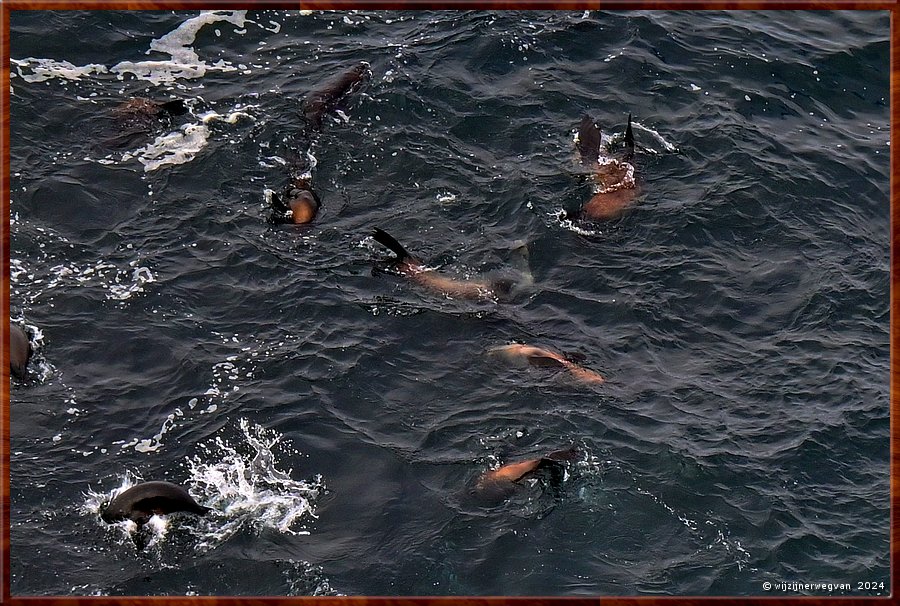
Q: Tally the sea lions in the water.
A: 9